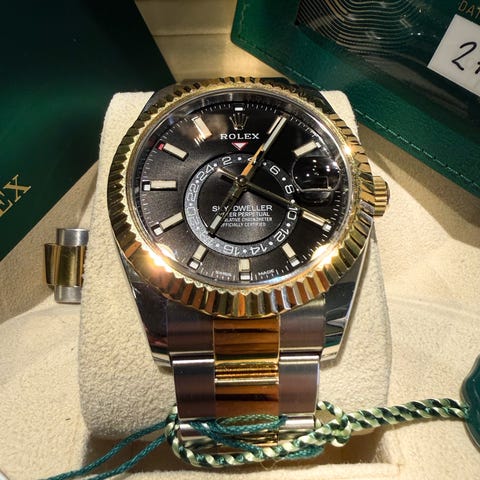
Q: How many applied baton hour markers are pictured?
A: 10